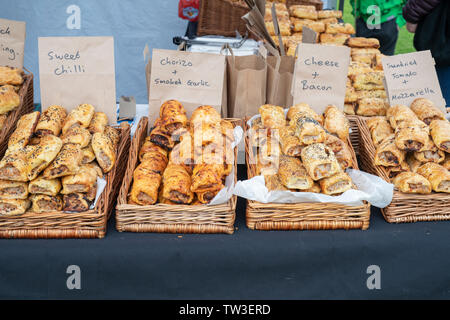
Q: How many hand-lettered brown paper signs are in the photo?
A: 5